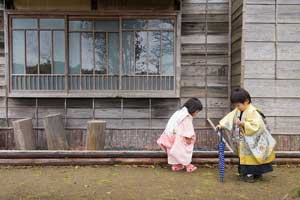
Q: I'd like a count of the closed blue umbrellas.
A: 1